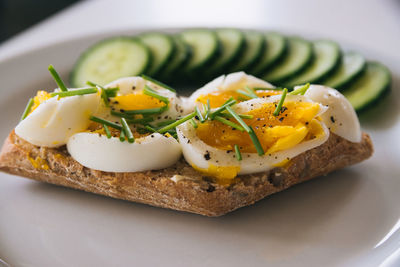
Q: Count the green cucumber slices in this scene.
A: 11